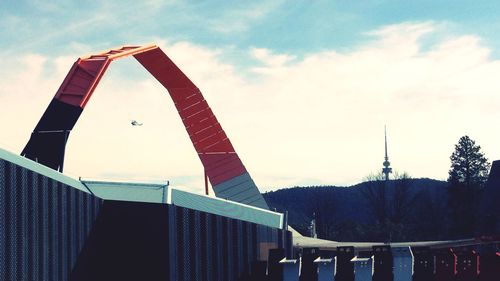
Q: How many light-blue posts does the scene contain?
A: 4